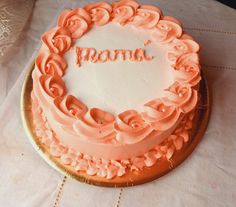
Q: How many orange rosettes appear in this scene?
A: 15